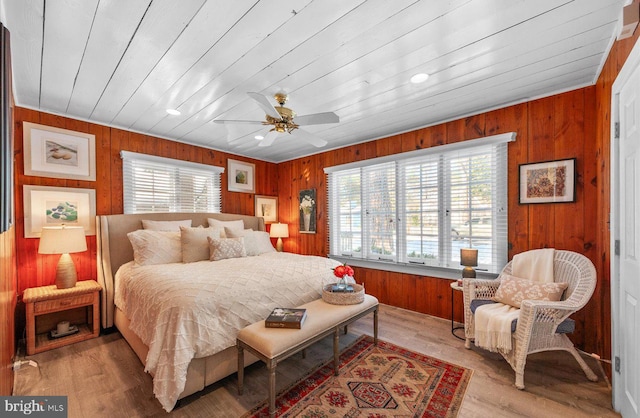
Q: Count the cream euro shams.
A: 2